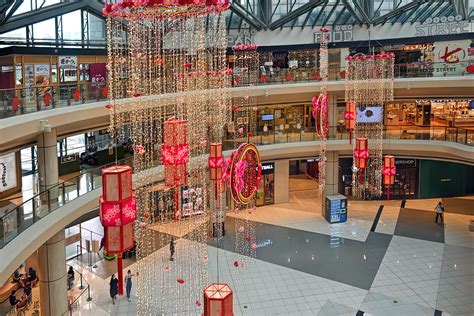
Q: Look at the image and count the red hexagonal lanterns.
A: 7